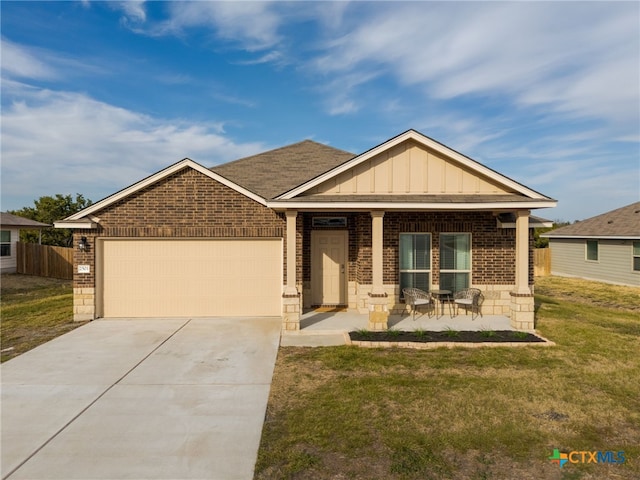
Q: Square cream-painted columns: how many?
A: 3